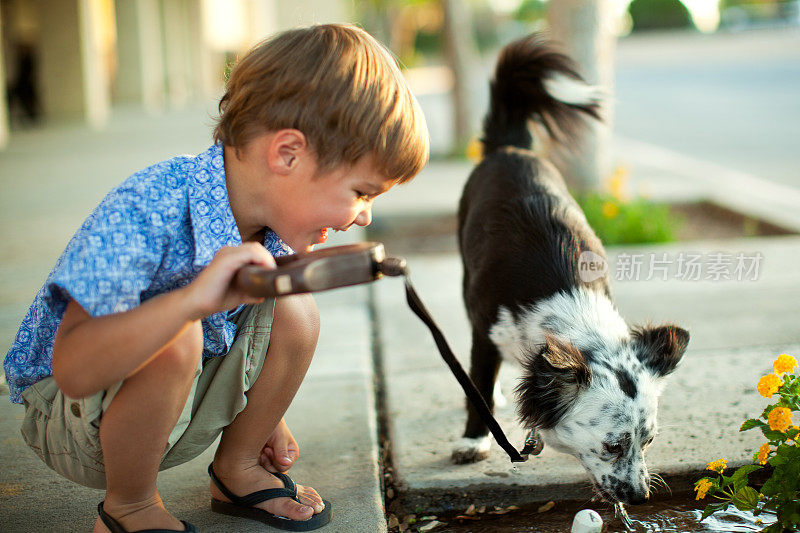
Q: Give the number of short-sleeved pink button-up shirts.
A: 0